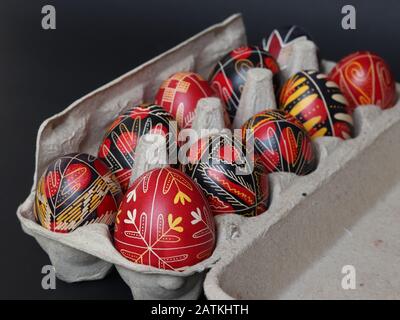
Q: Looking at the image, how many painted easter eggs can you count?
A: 10